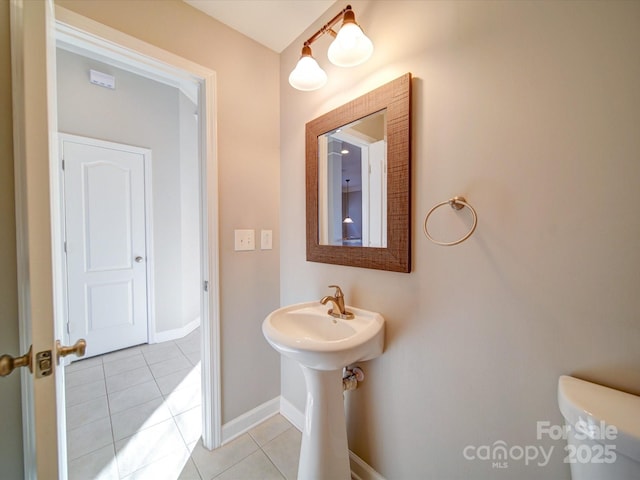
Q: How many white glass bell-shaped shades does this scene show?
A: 2